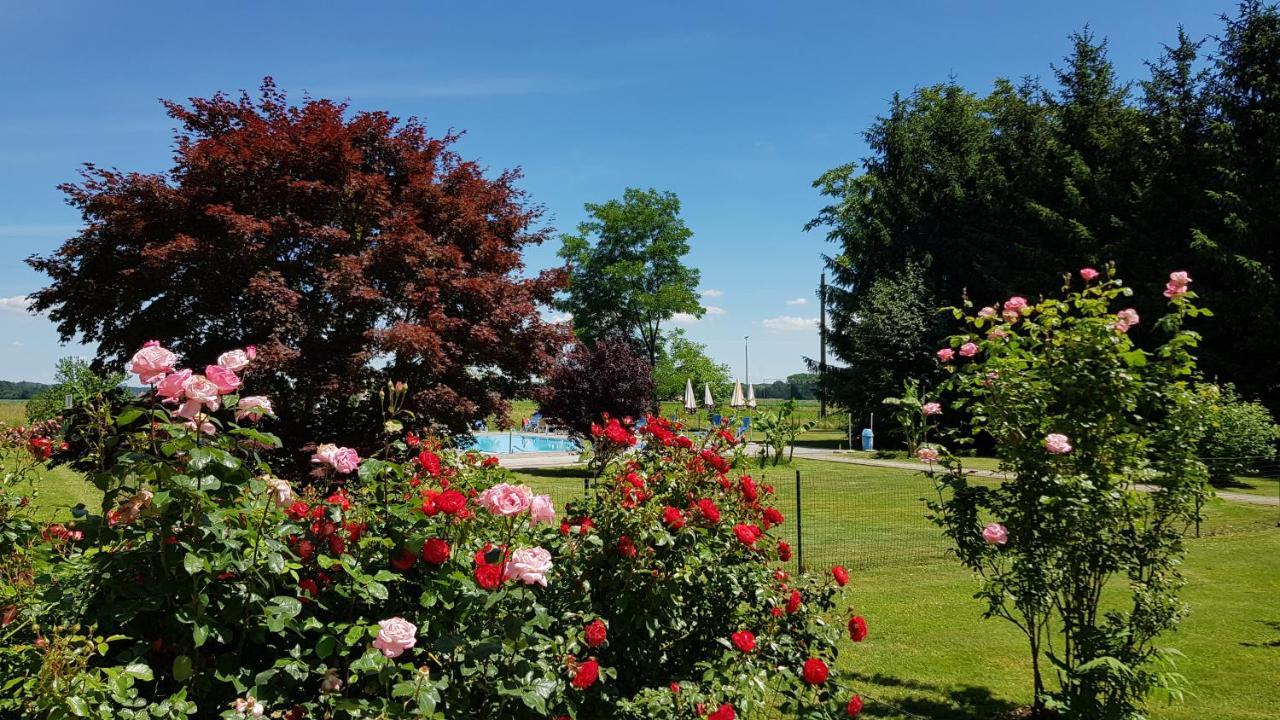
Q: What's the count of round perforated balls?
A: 0